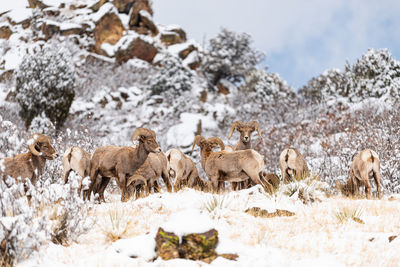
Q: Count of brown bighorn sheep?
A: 9